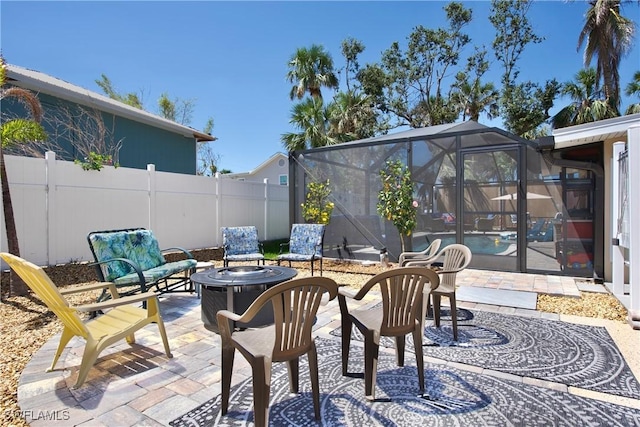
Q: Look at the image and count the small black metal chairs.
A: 2